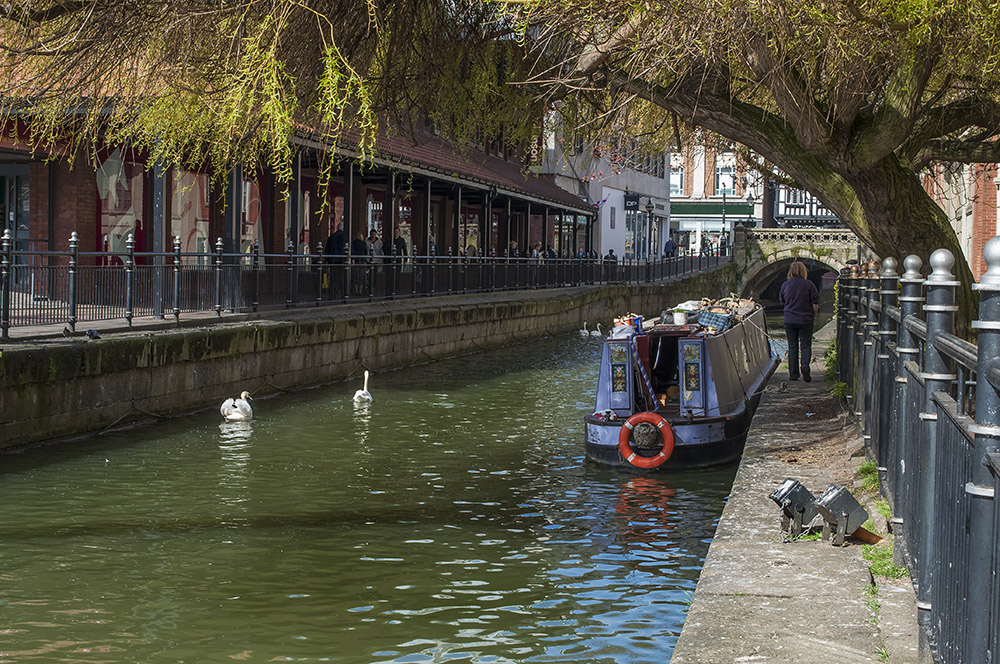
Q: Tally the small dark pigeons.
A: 2